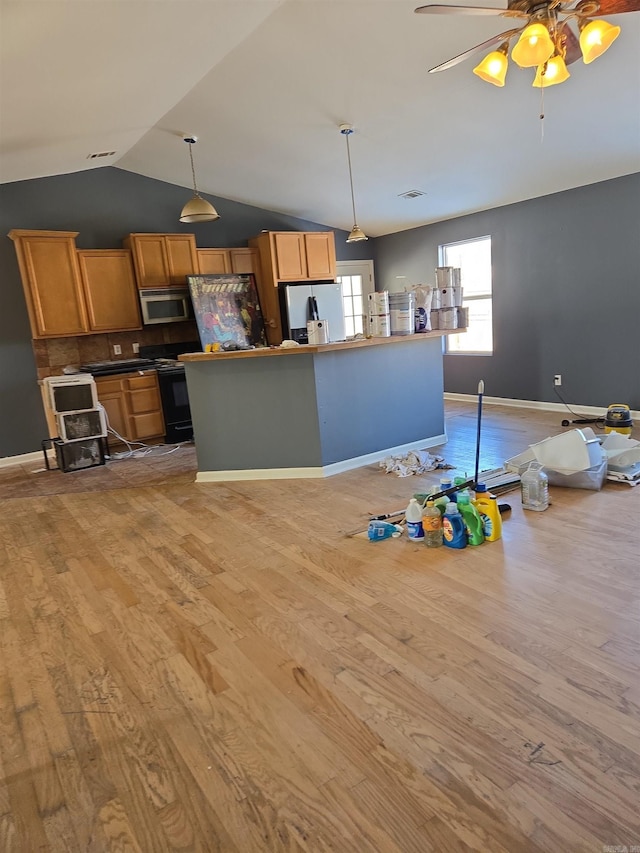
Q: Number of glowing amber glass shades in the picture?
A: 4